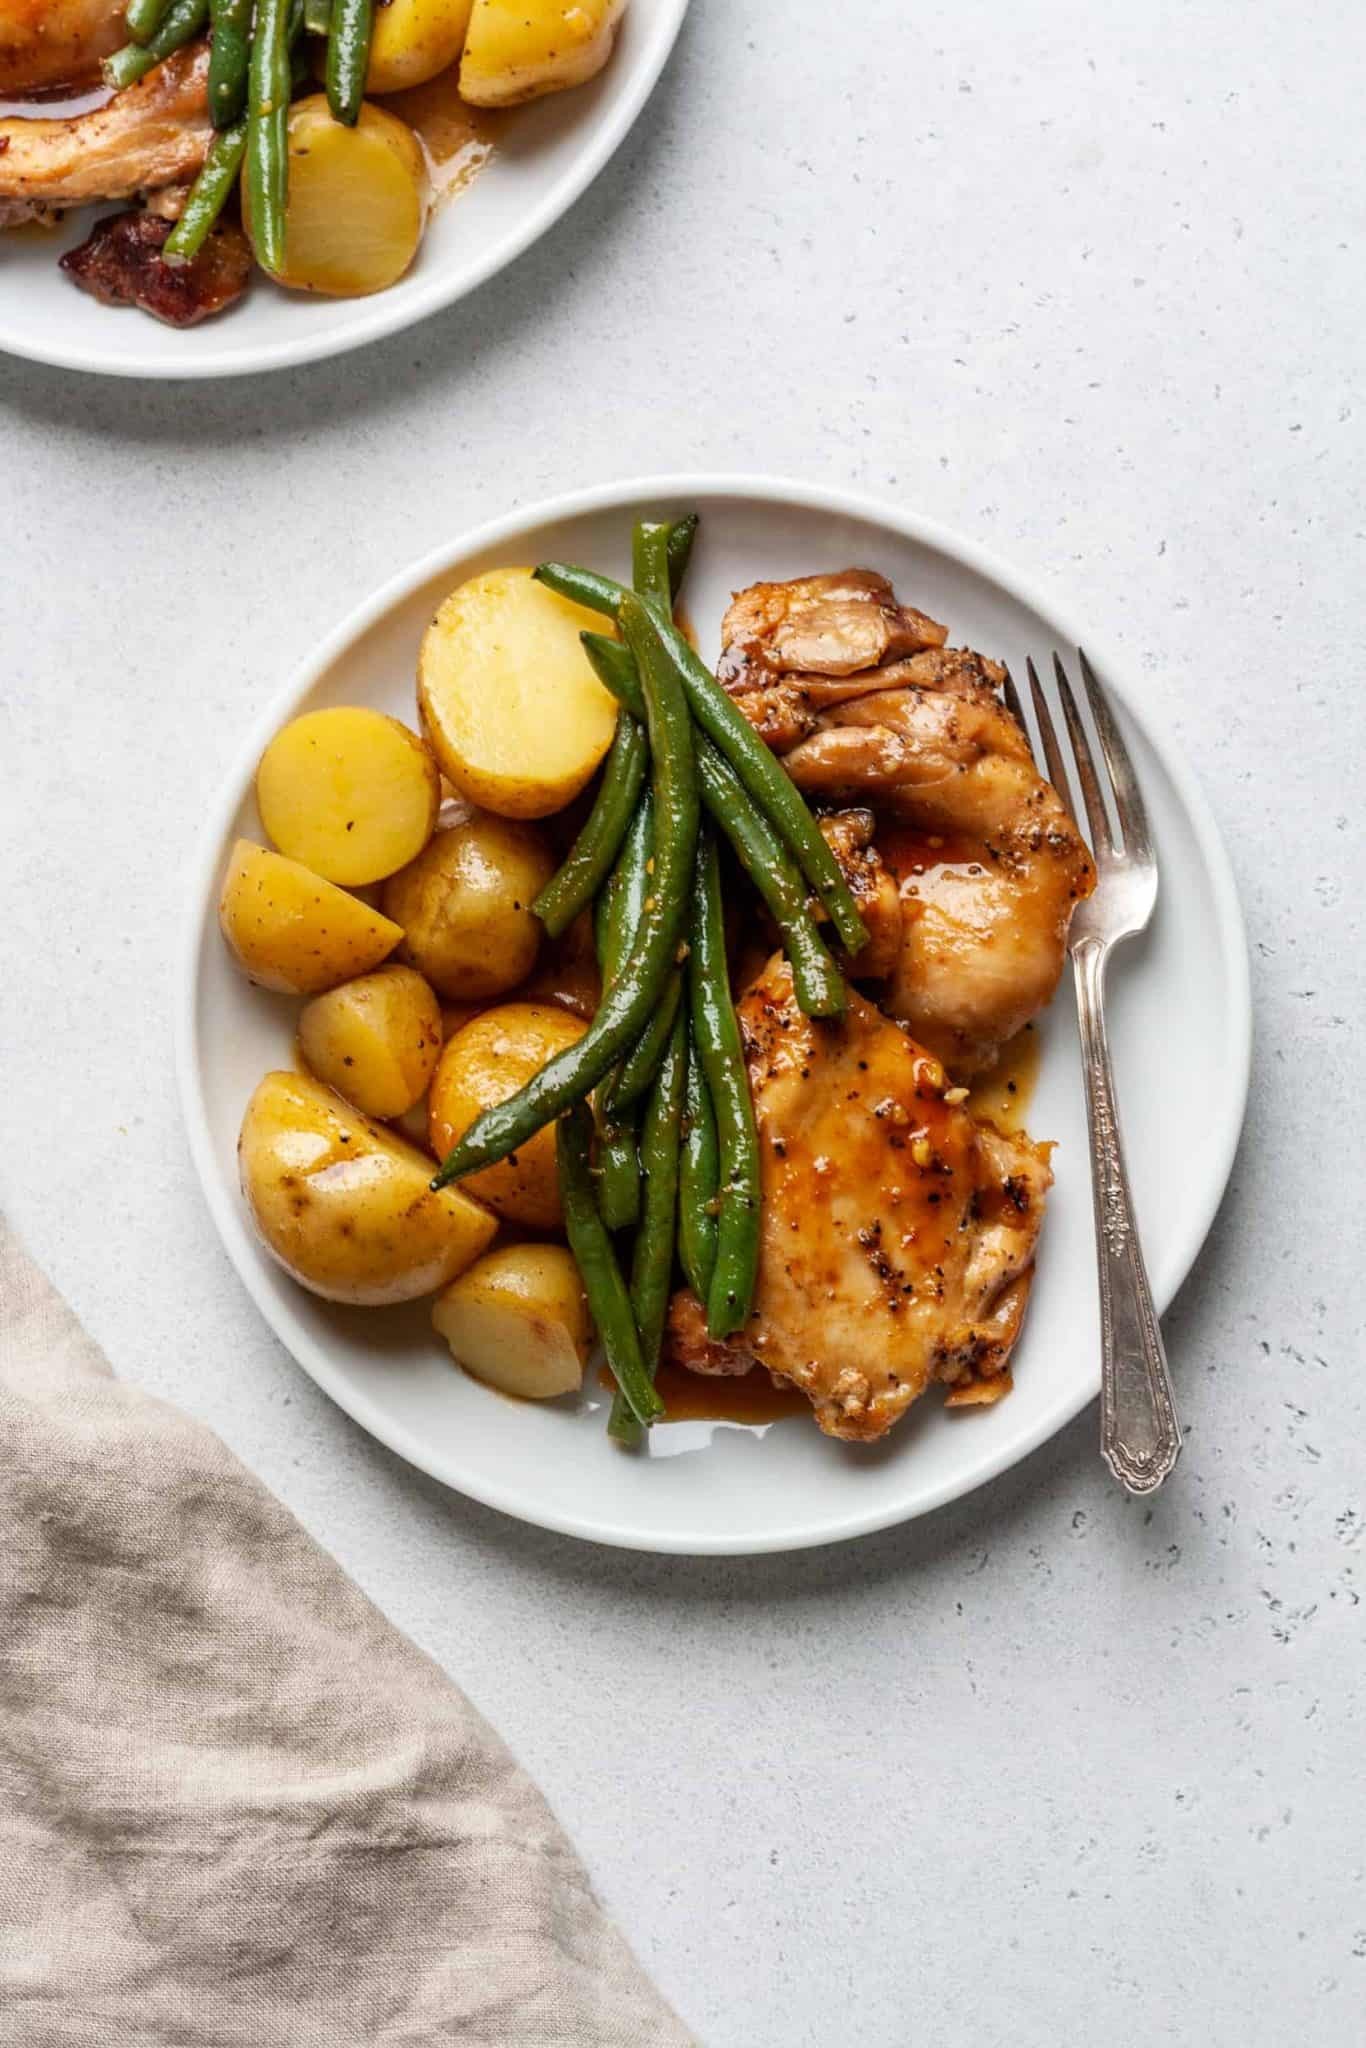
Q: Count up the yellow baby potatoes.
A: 11